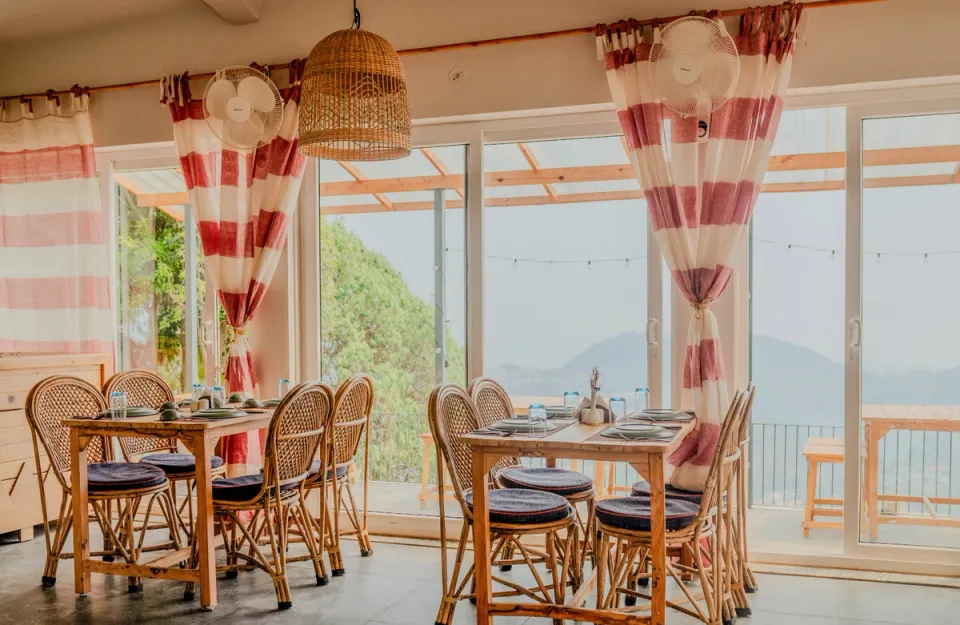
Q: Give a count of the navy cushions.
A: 8